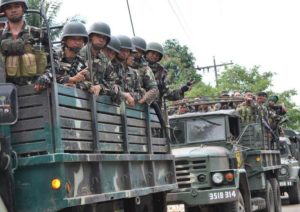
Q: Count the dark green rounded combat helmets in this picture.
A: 7